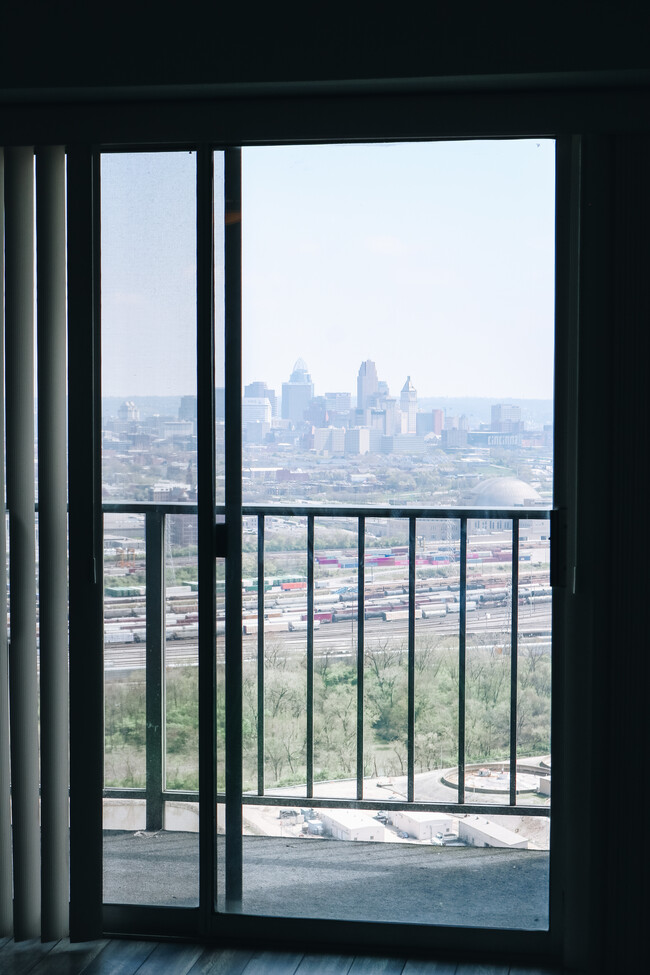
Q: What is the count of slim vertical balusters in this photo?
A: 6